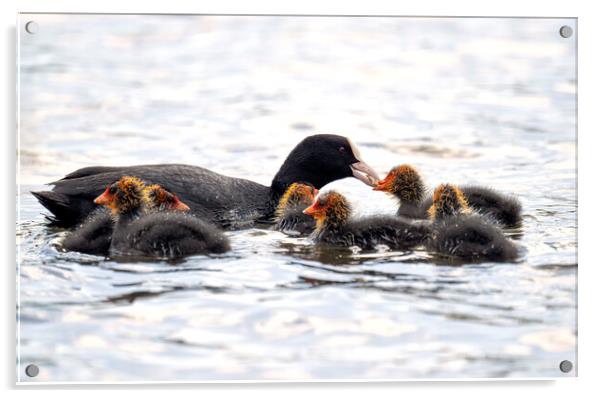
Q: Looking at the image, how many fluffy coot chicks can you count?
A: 6